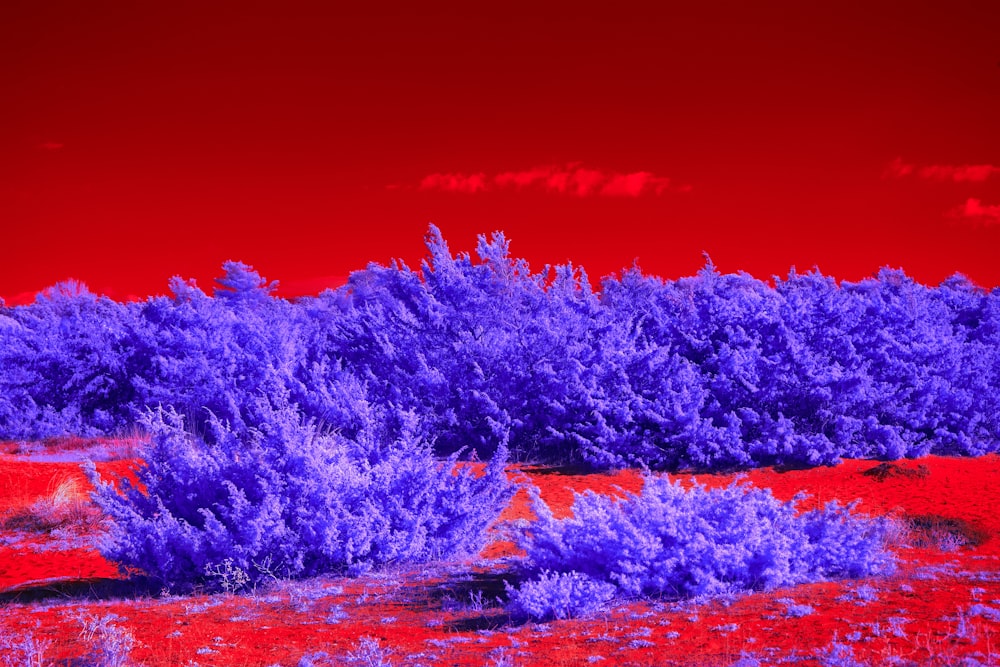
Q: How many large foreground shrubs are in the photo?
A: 2